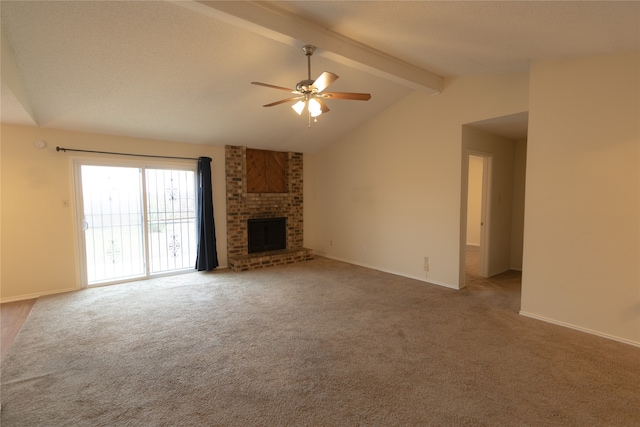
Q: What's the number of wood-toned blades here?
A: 5